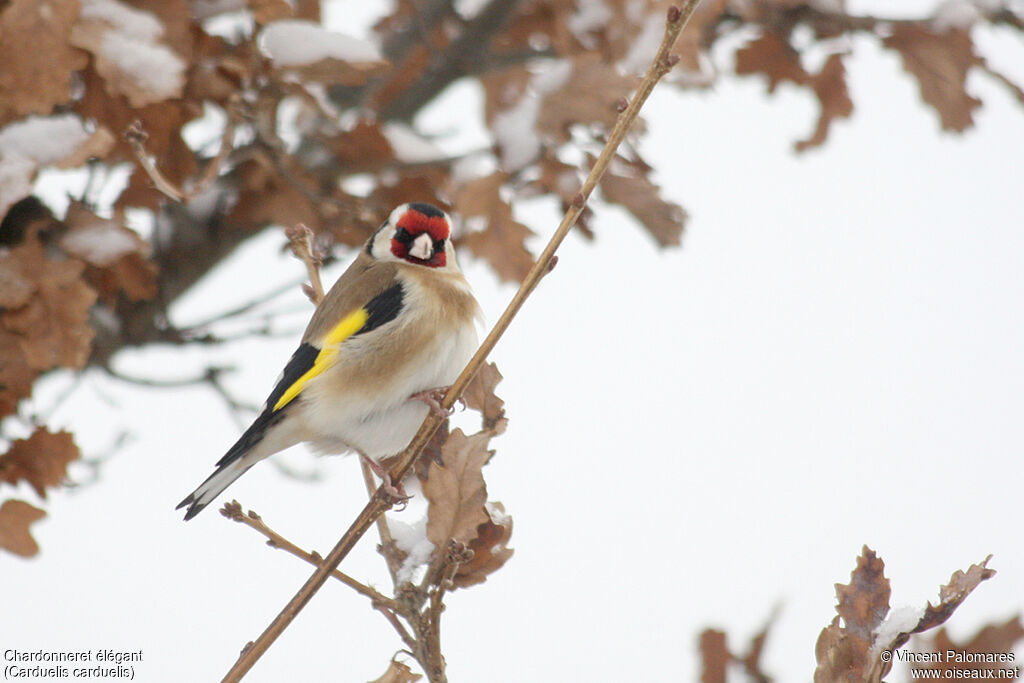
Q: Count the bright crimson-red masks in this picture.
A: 1